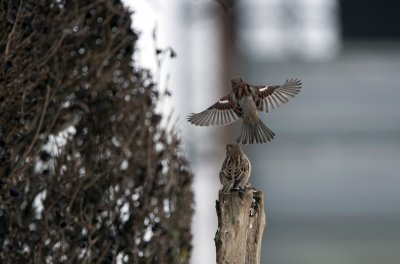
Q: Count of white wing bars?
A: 2